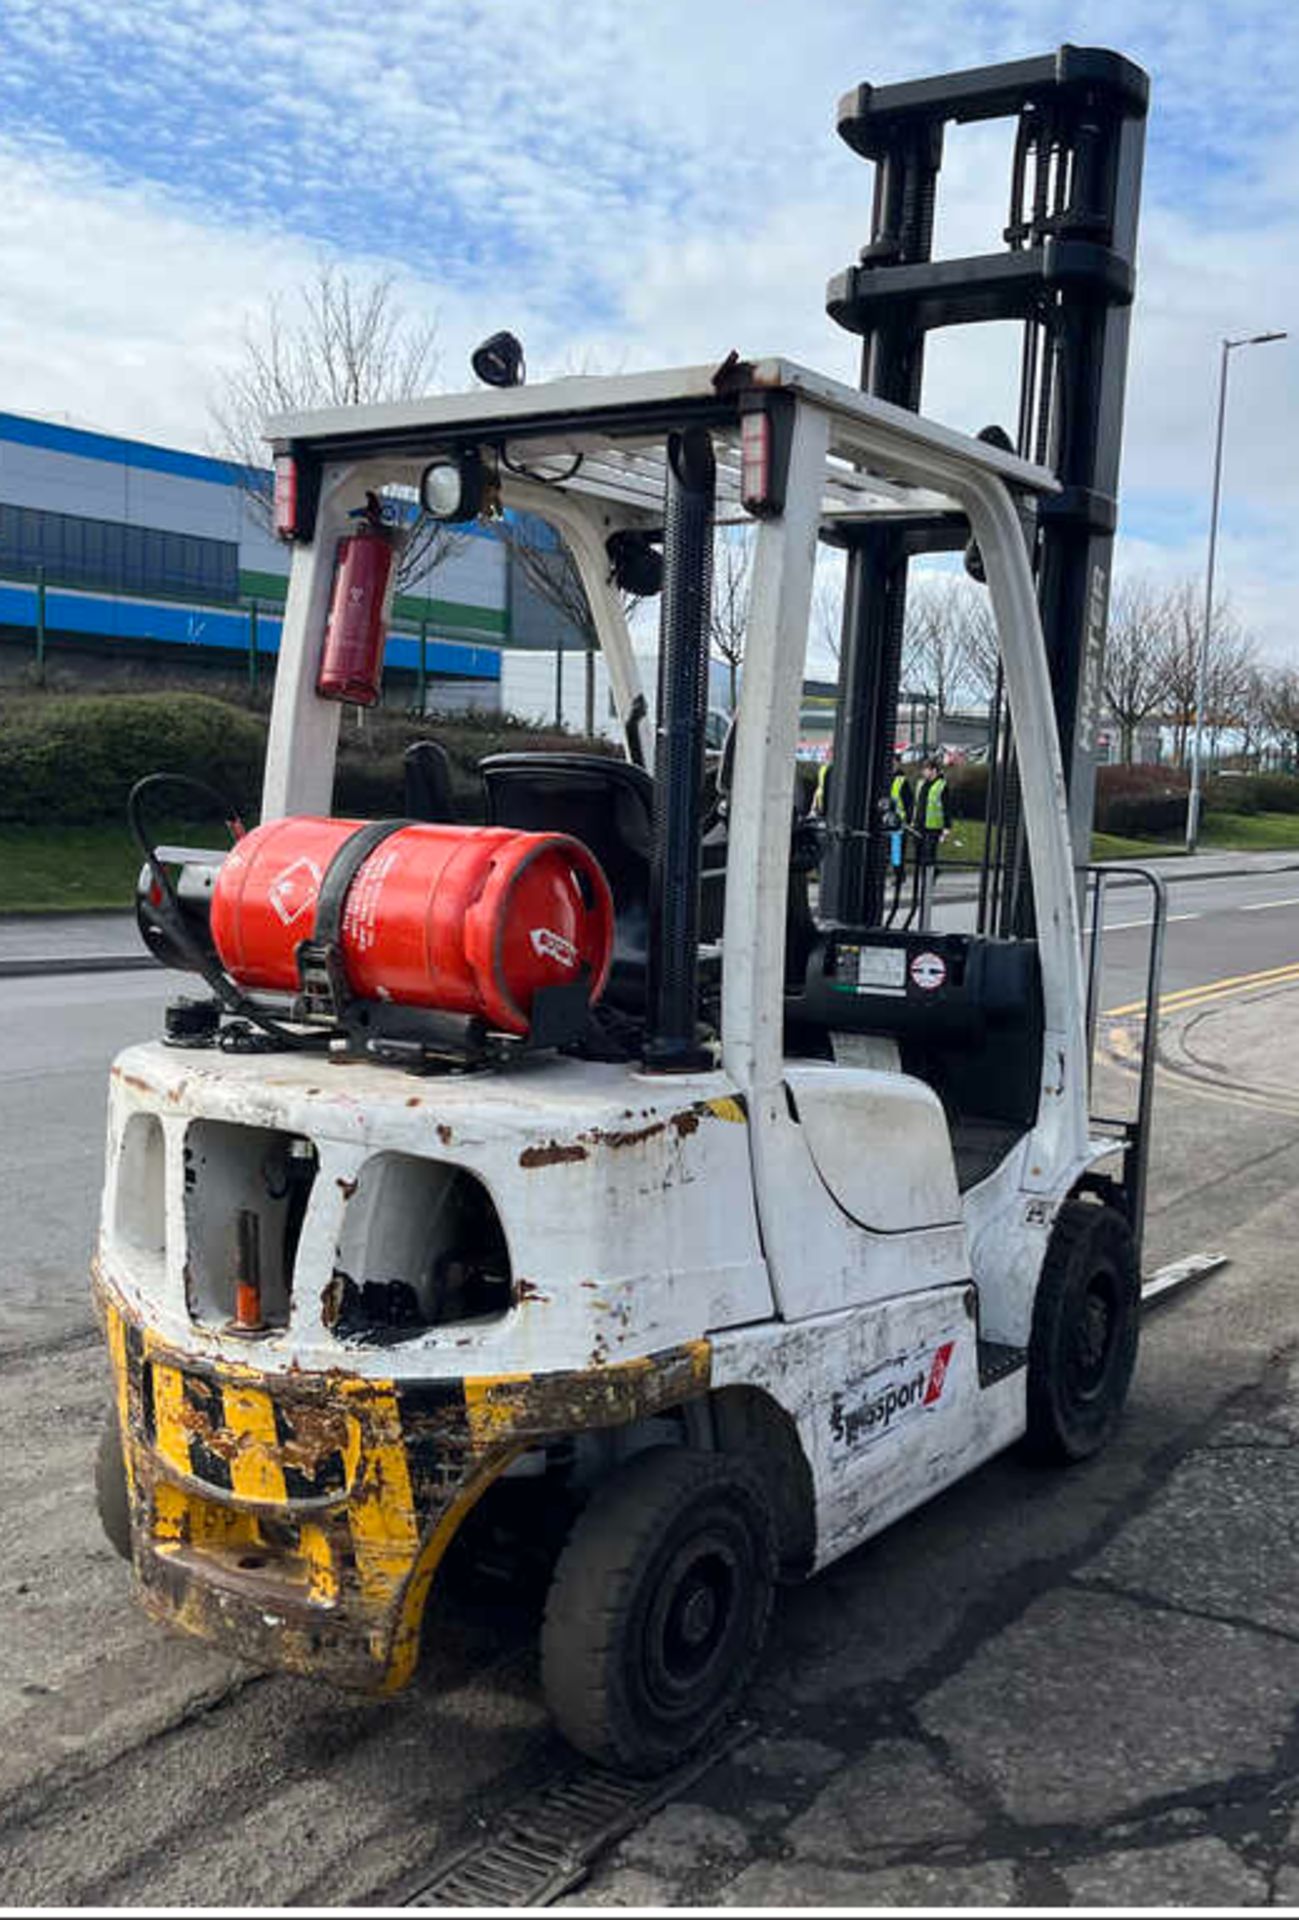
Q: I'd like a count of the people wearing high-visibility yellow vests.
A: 3